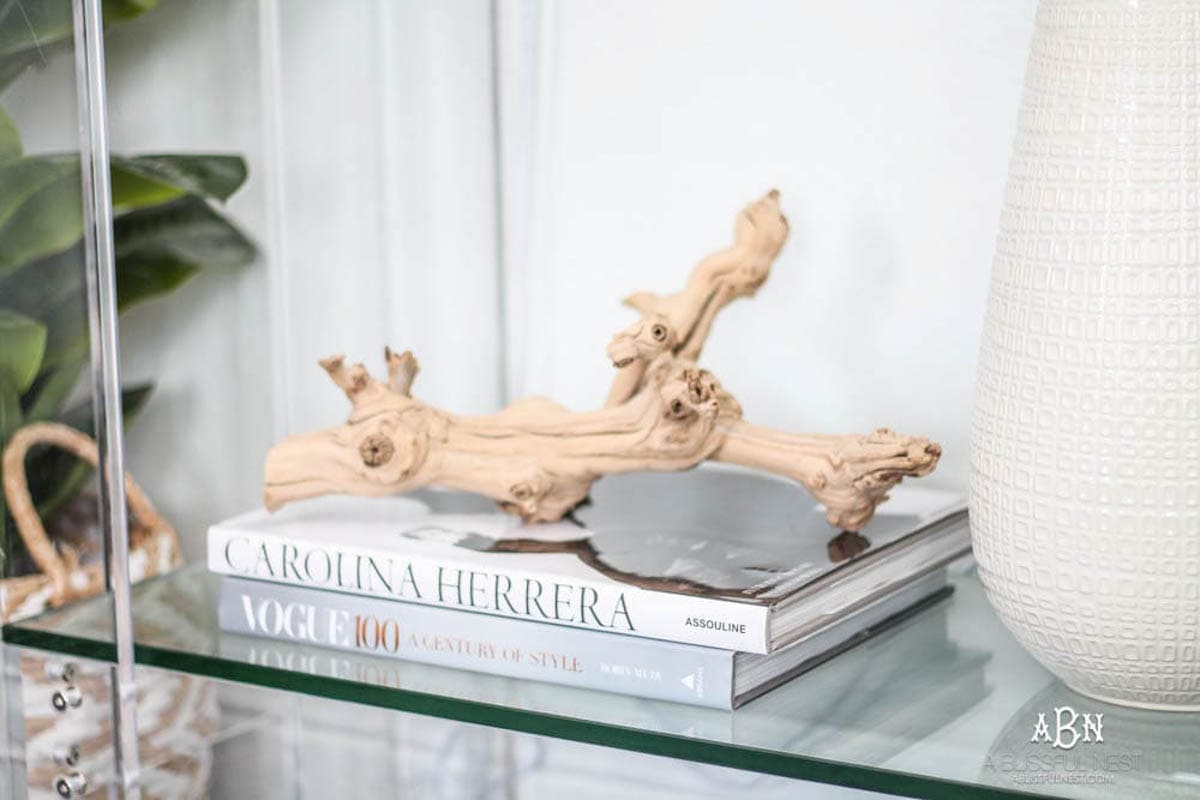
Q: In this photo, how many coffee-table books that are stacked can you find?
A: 2